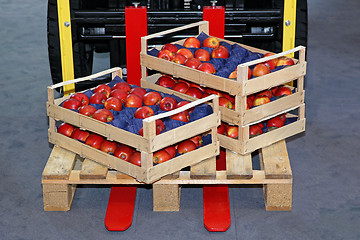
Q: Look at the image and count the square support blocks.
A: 3